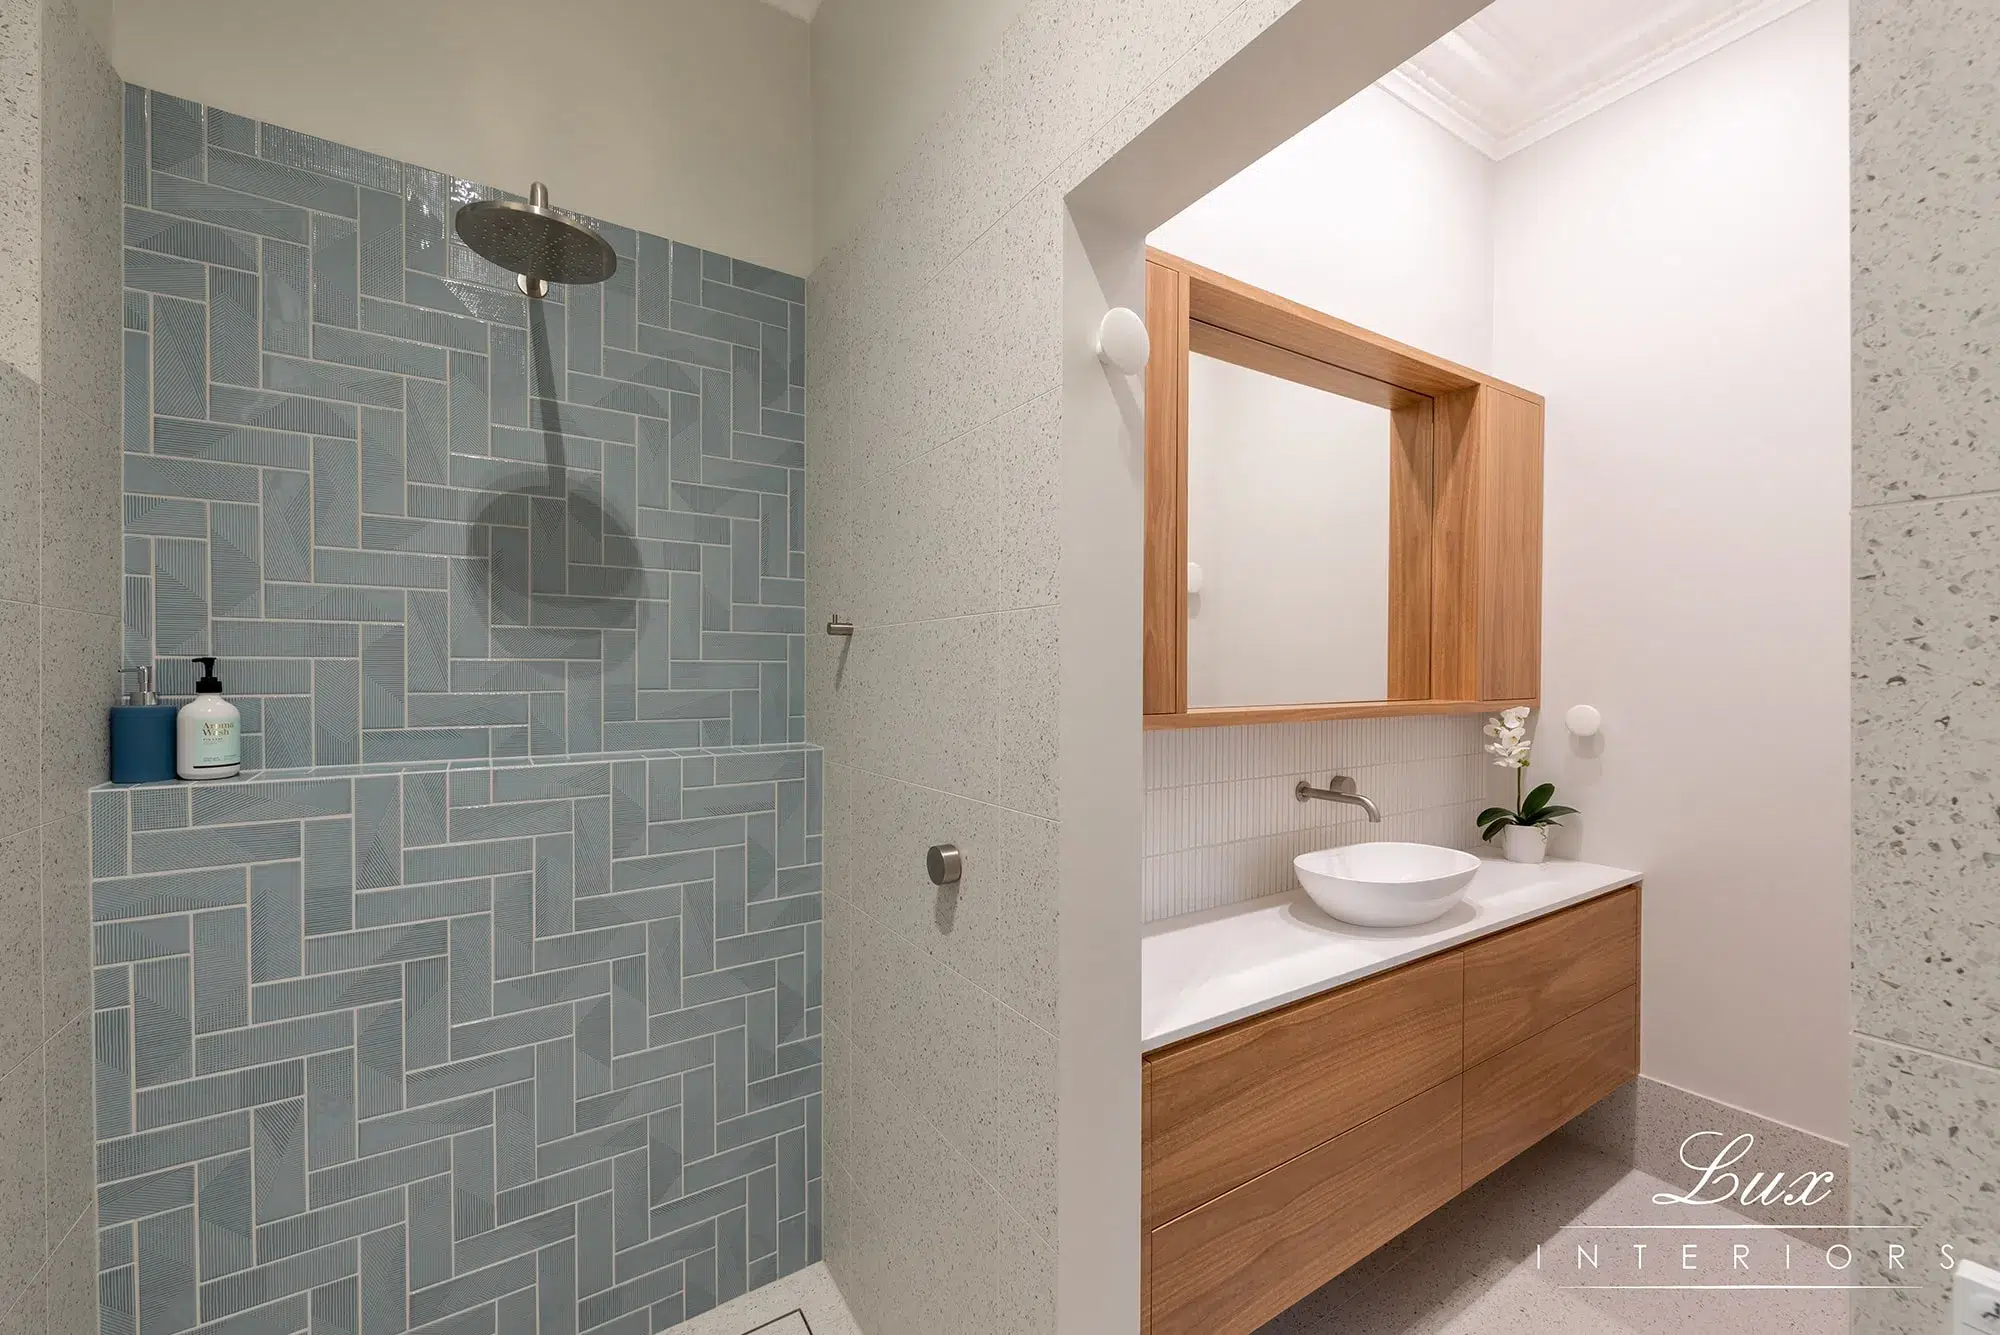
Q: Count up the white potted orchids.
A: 1